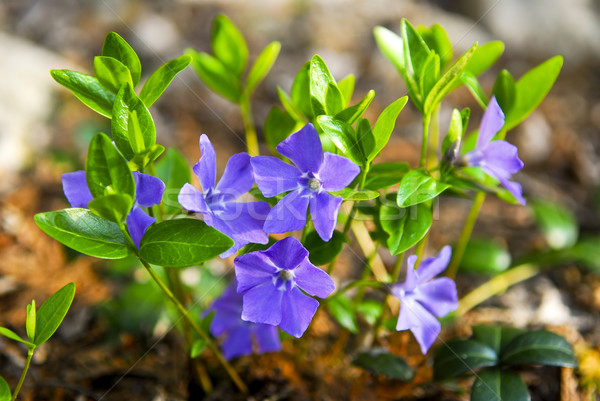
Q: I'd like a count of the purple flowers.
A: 7